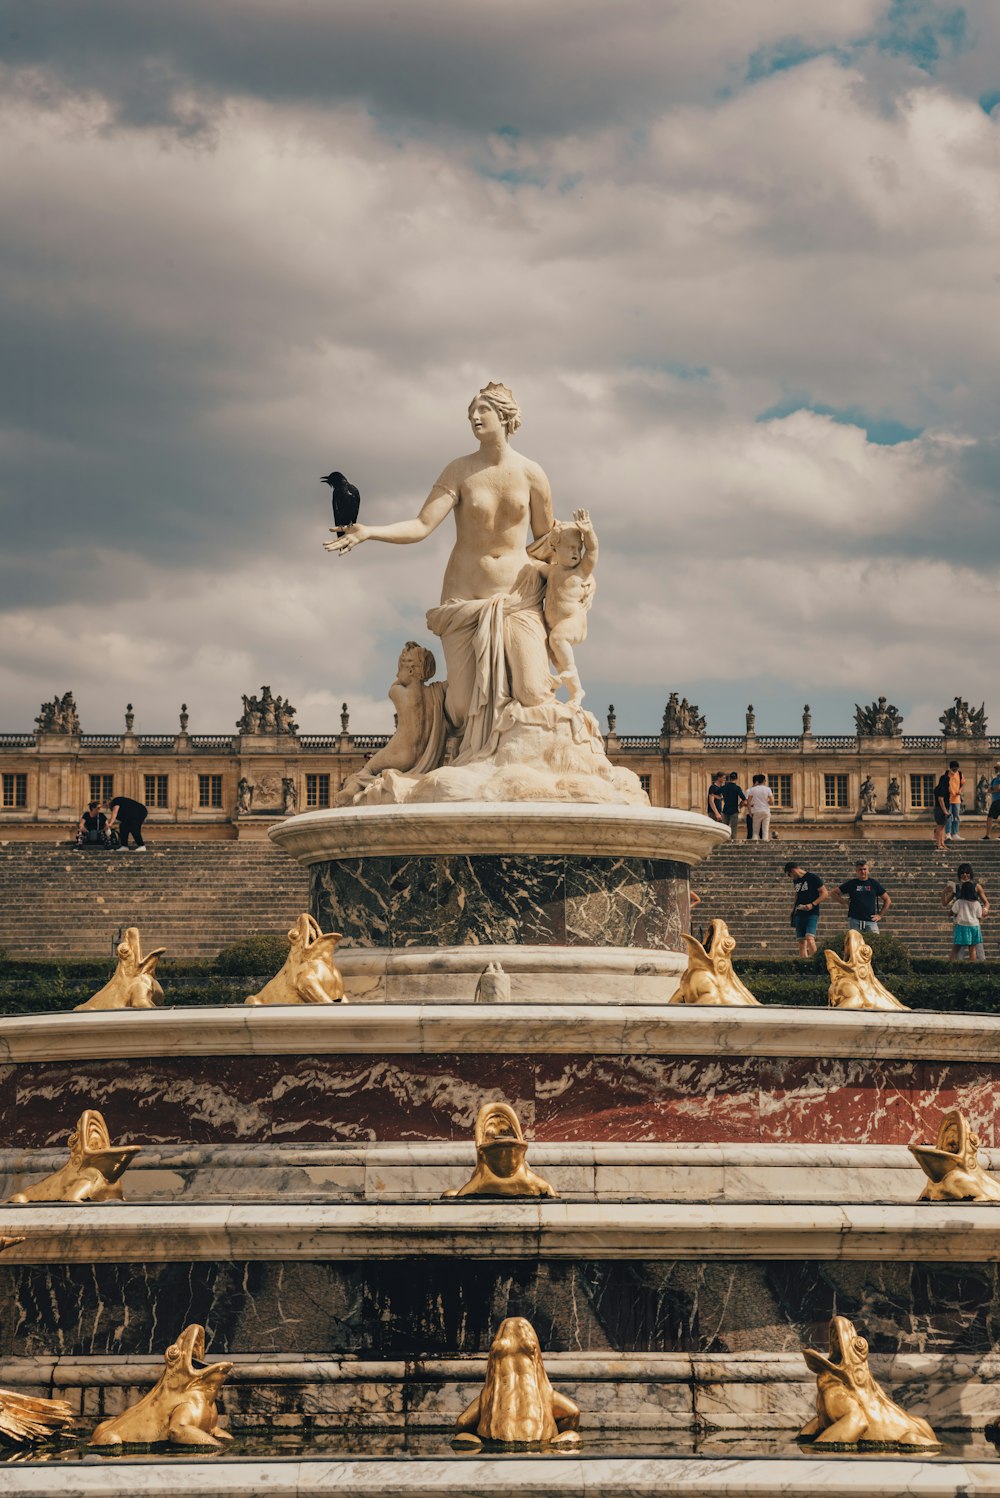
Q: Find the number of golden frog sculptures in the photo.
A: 10